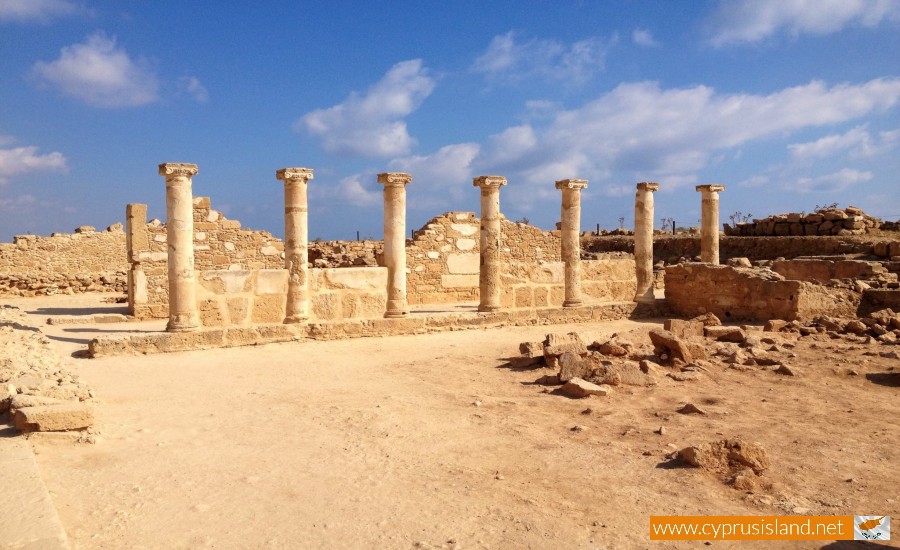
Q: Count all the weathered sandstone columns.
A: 7